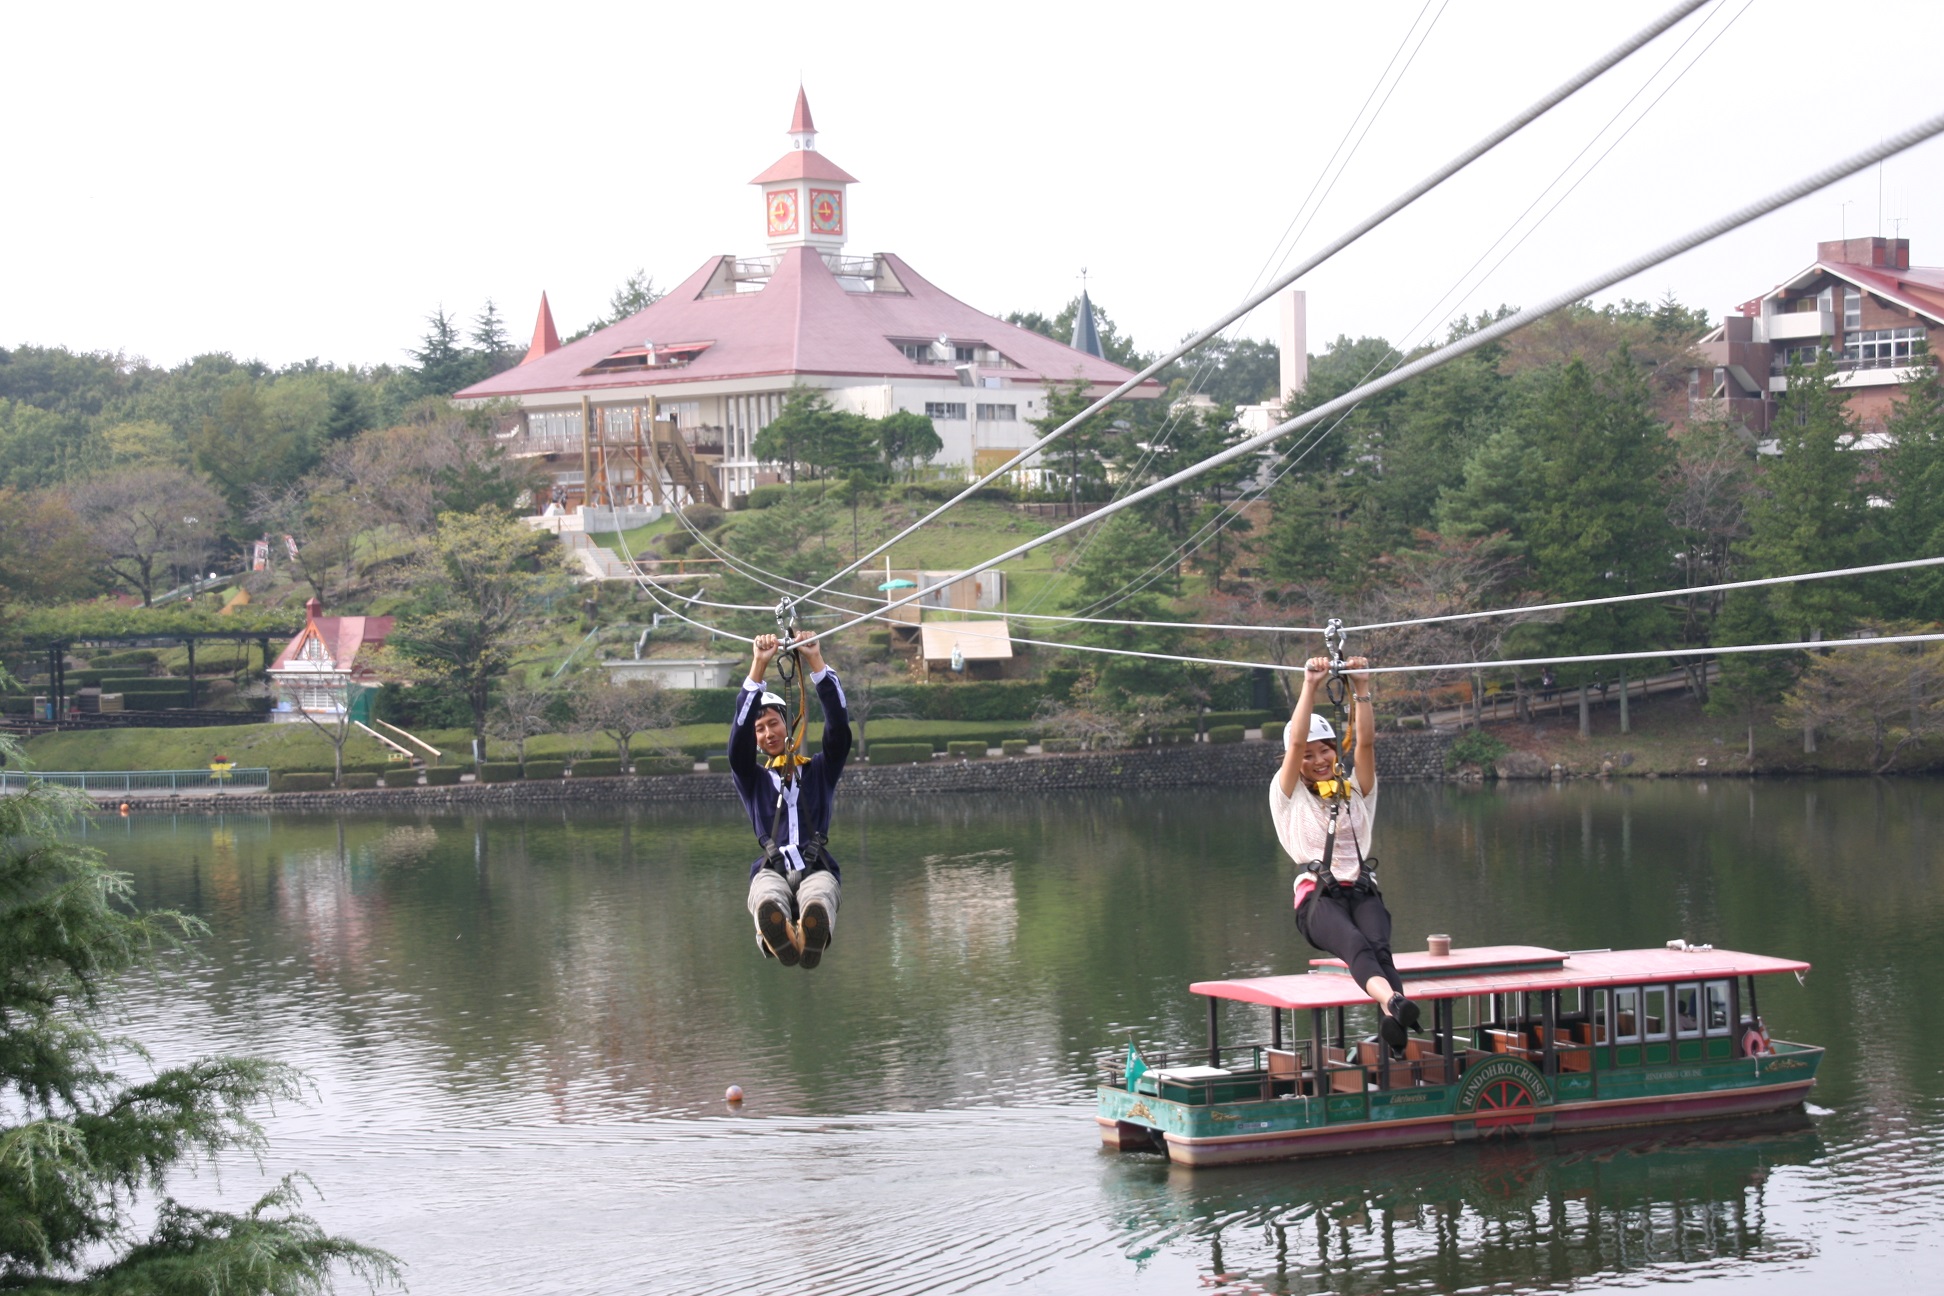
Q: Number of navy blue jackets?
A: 1